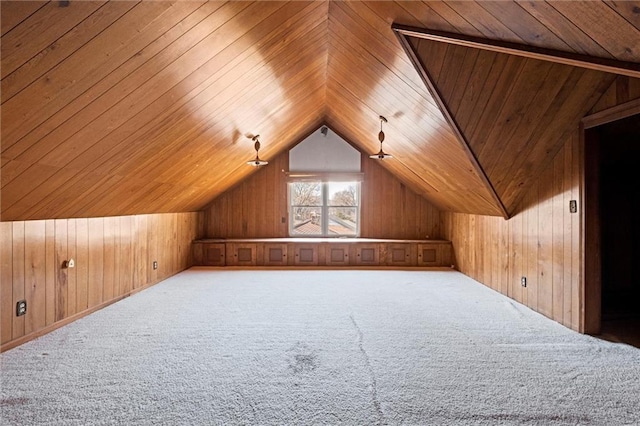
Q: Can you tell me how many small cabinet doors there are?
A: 8